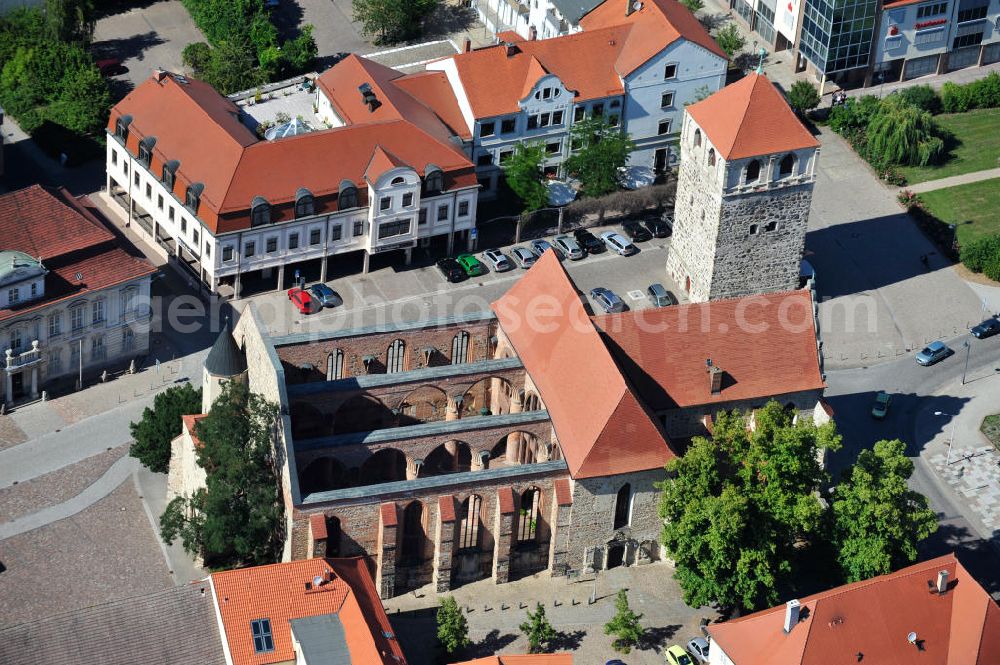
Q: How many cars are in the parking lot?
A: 15